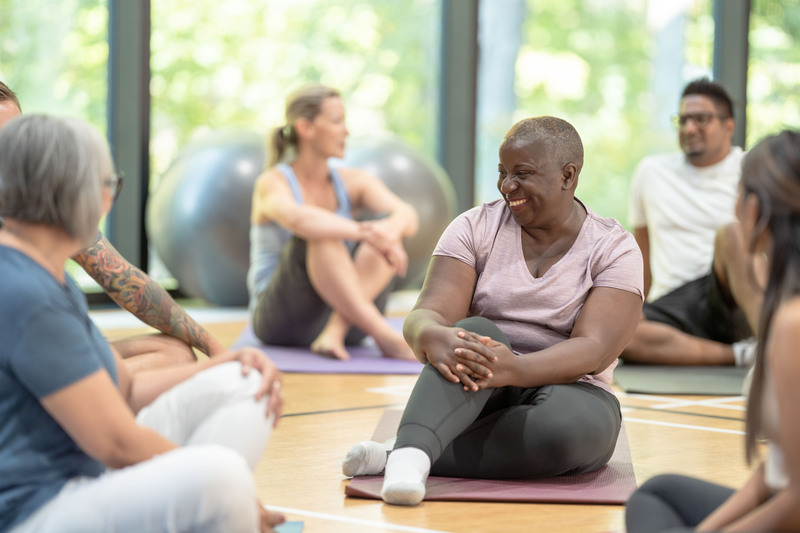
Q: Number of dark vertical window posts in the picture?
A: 3